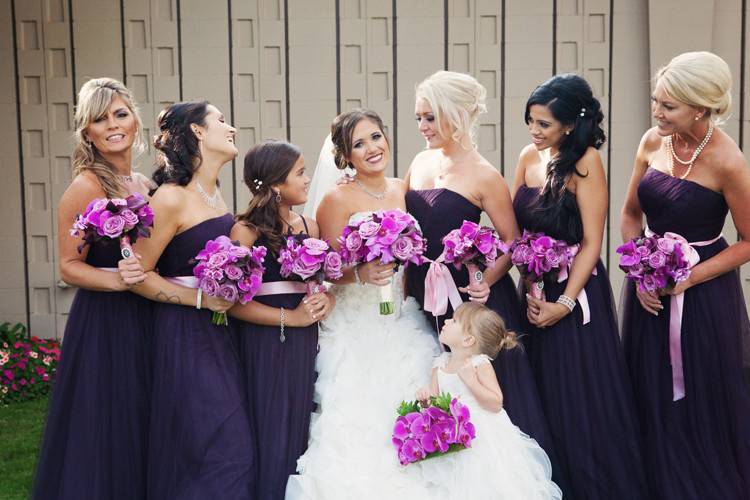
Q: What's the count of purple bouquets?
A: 8